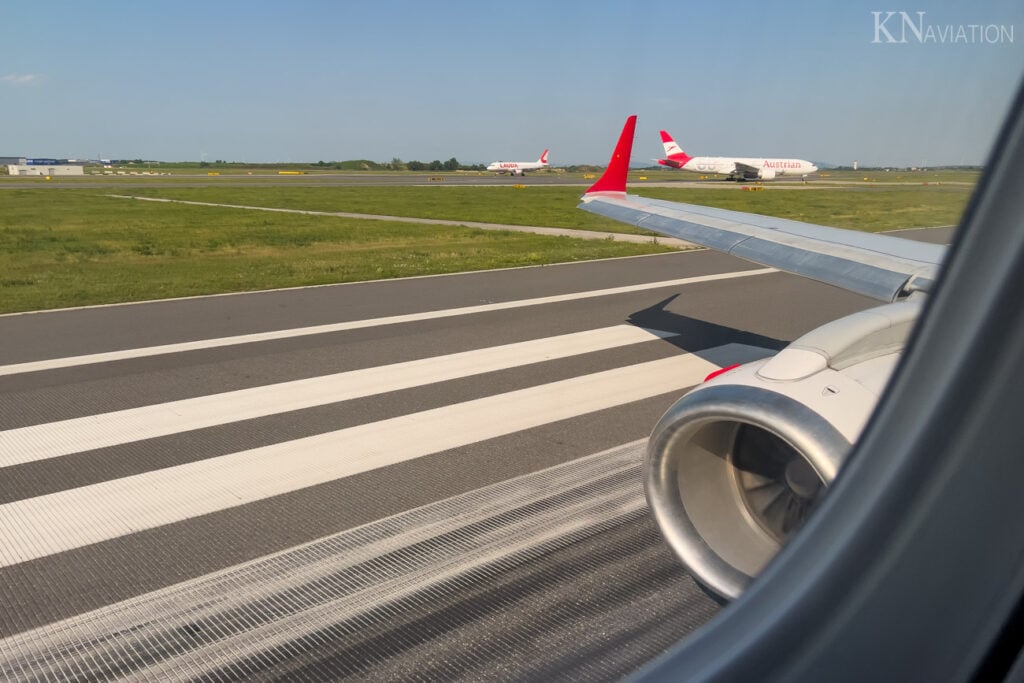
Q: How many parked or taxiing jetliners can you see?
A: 2